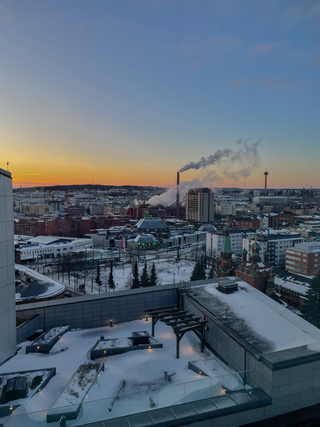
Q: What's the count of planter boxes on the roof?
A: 5